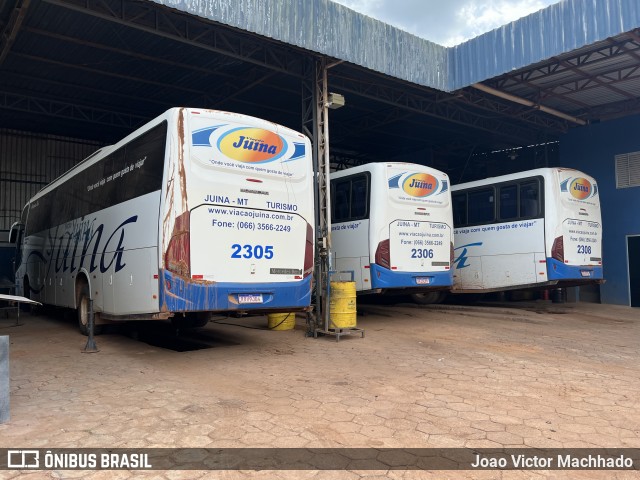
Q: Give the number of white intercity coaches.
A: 3